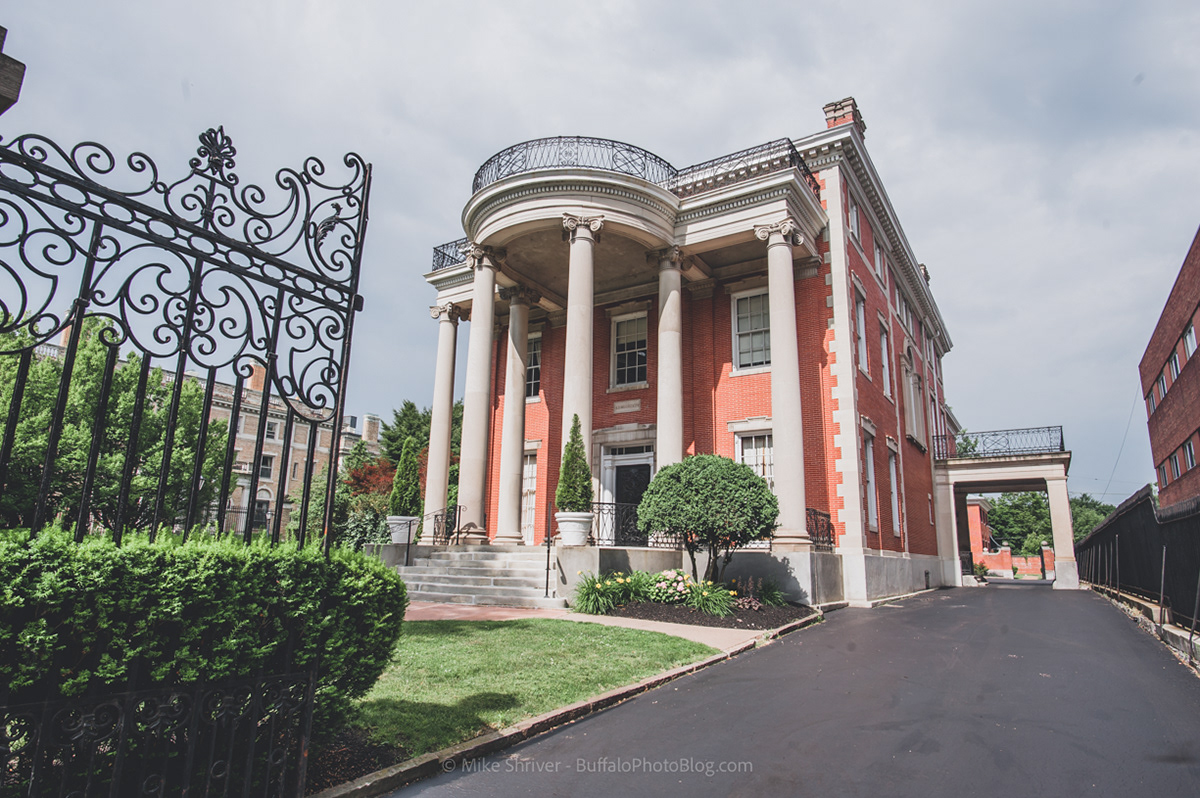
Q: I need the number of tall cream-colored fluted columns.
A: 6